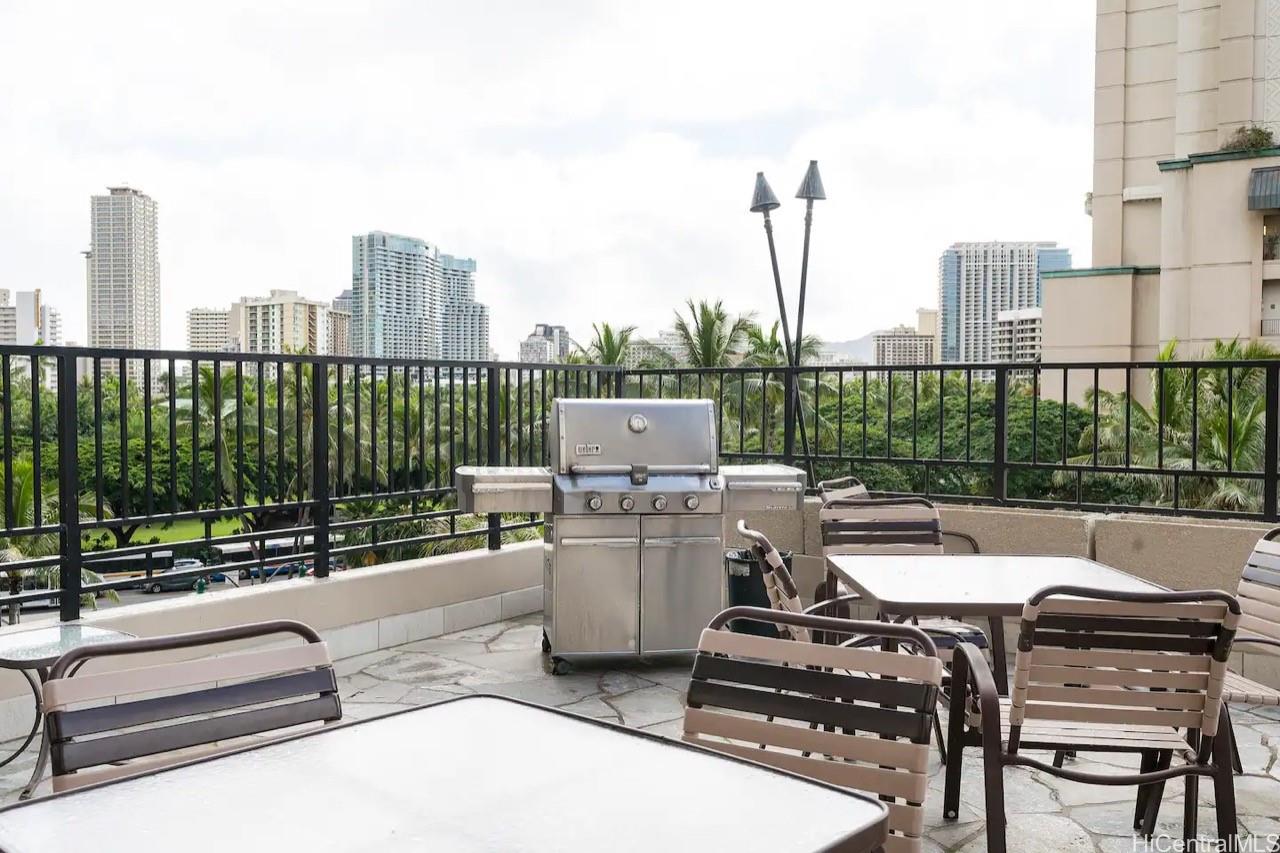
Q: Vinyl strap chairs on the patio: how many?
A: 7